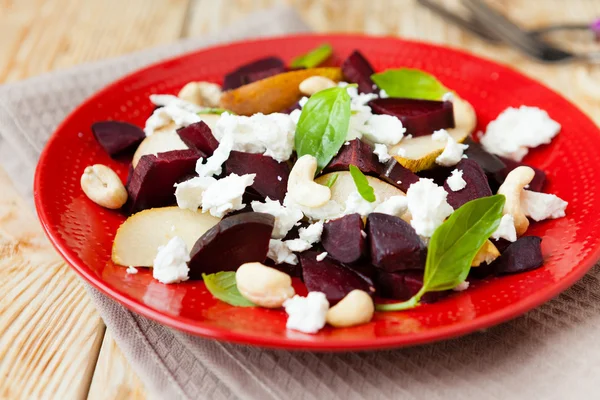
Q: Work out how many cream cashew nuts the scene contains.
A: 7